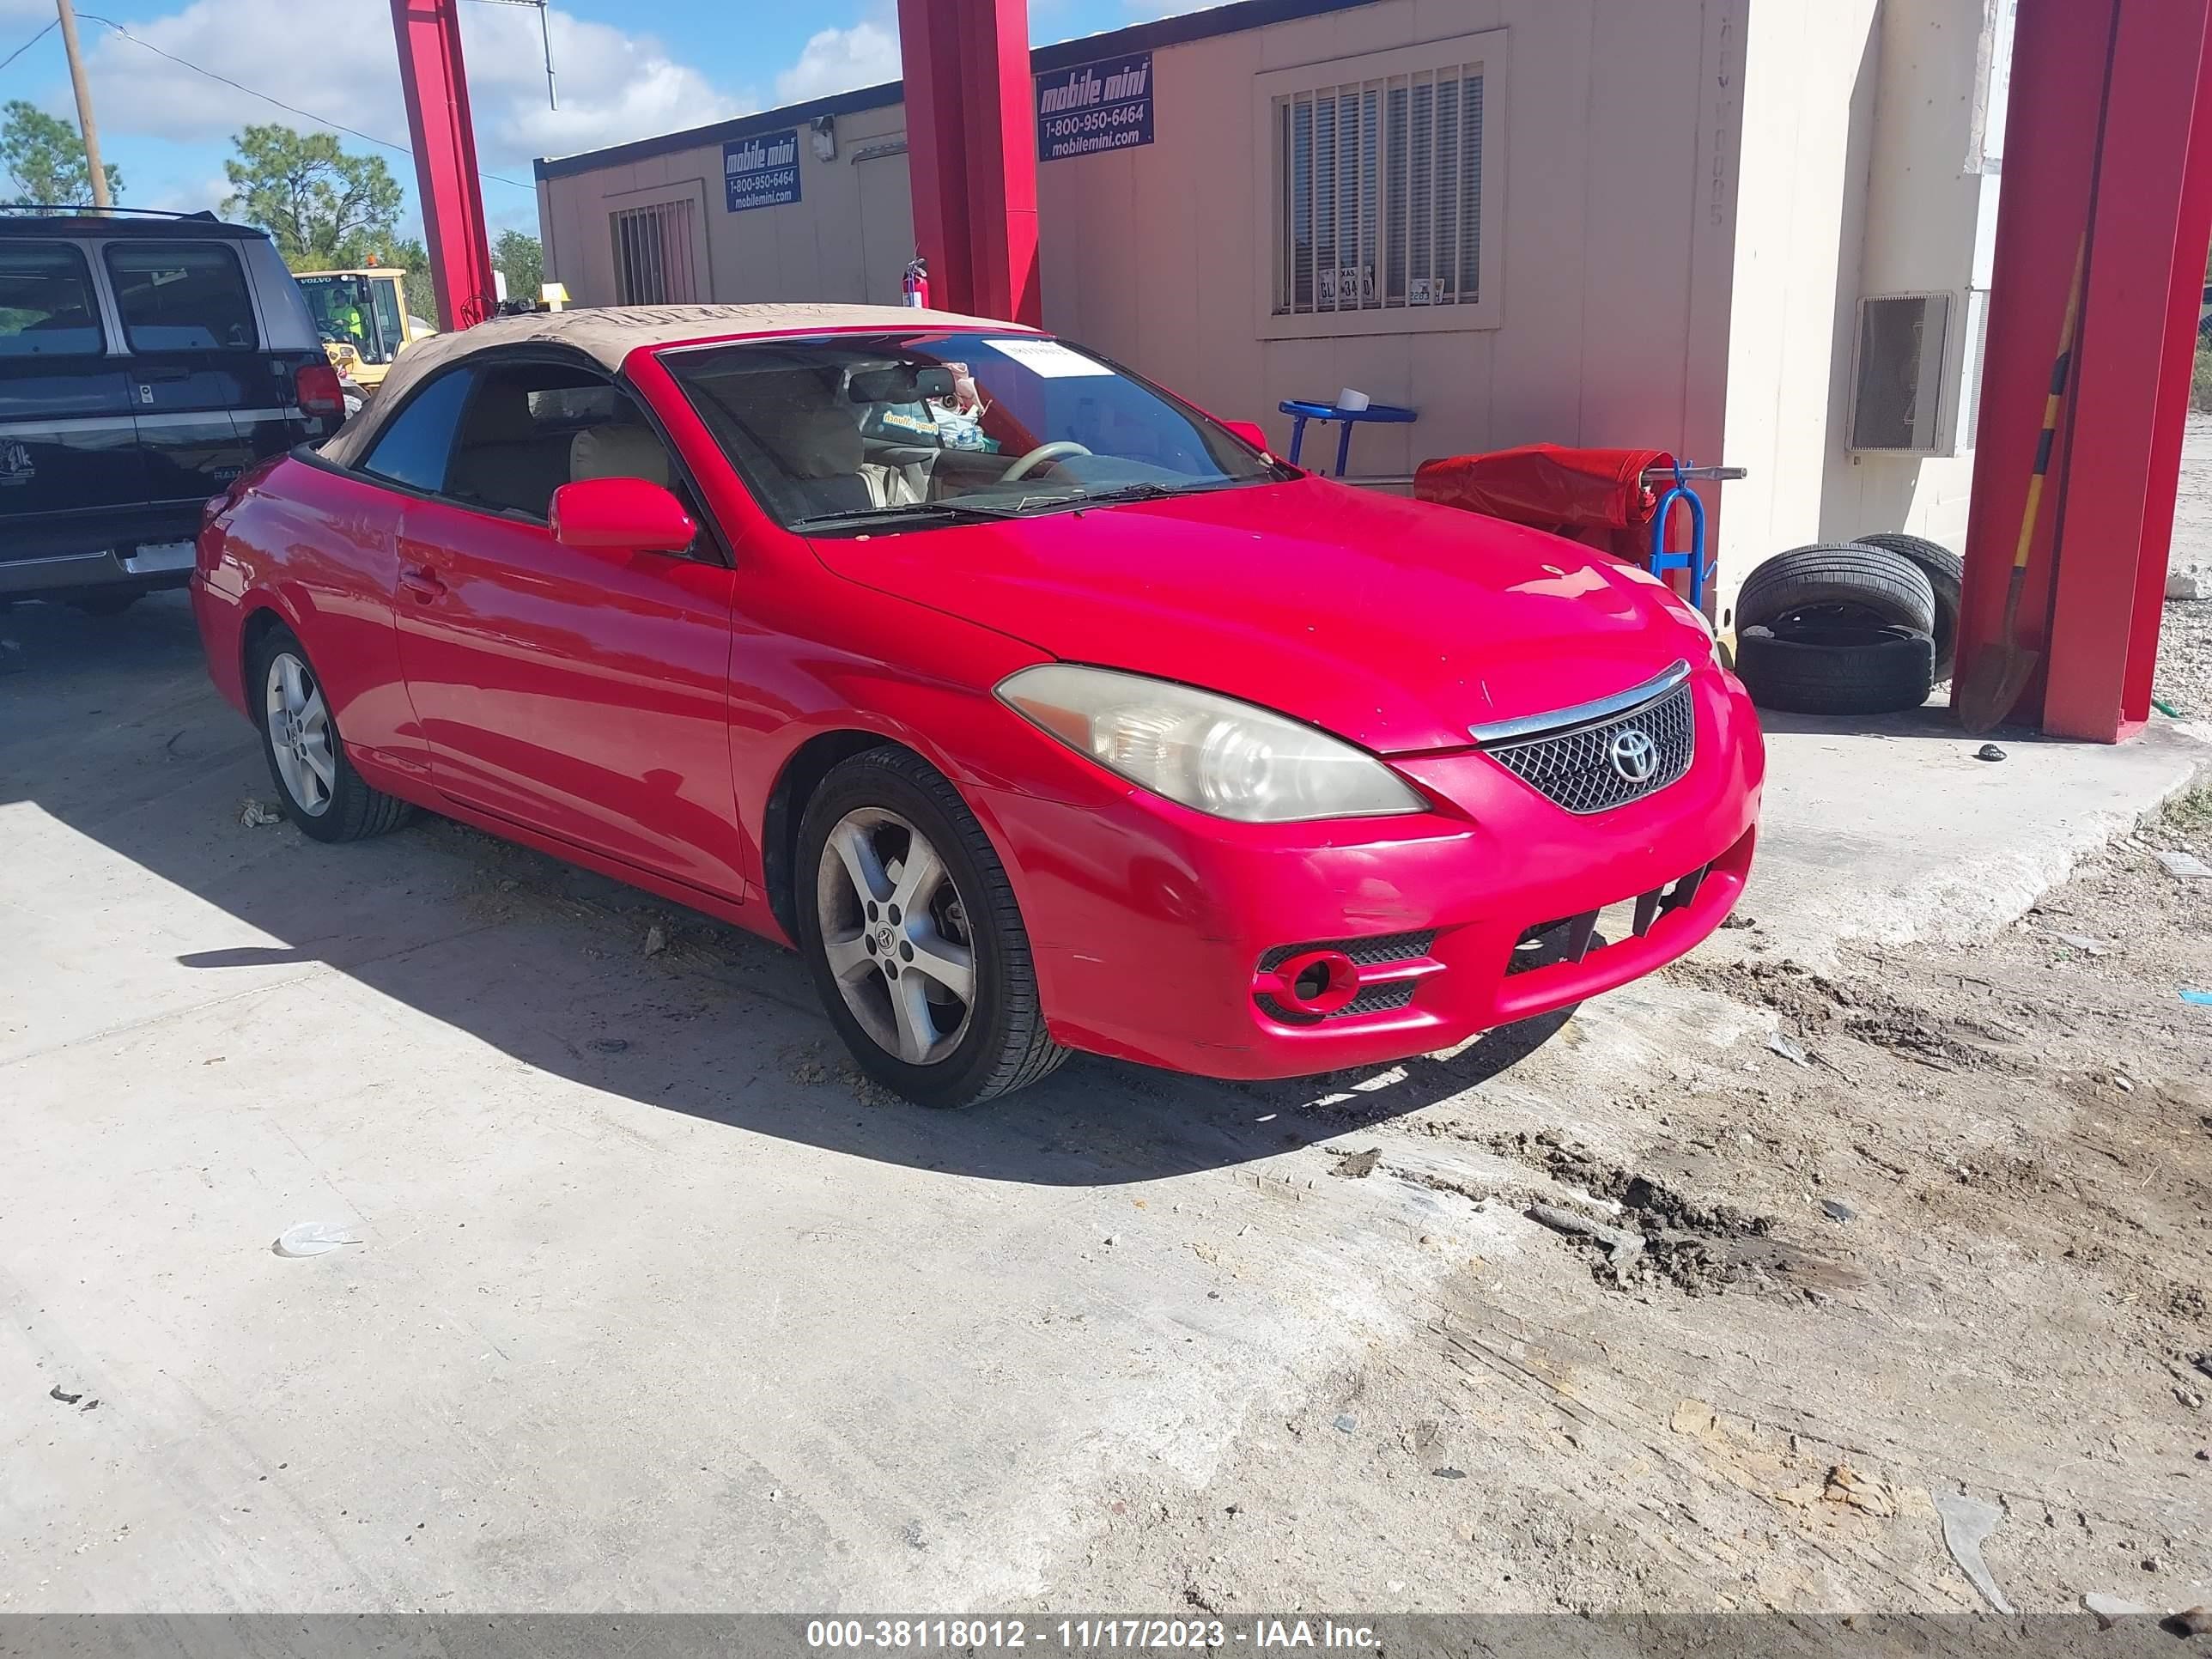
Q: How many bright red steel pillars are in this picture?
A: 3